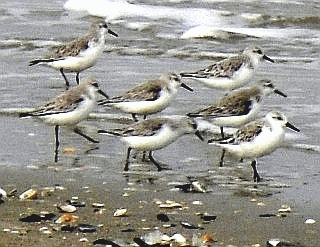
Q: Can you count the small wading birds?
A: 7